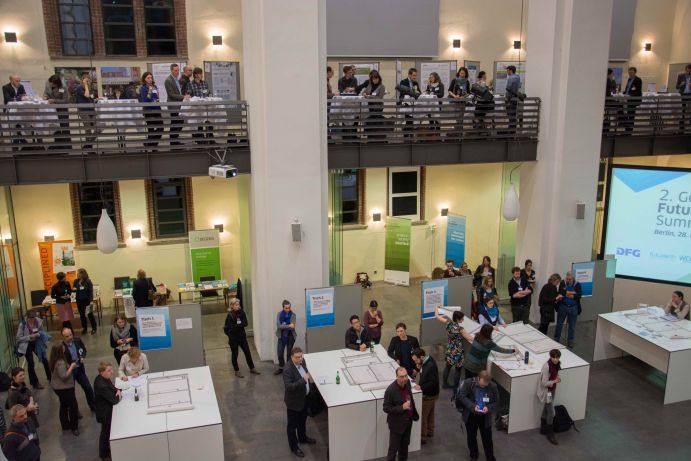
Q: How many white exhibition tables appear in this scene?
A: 4